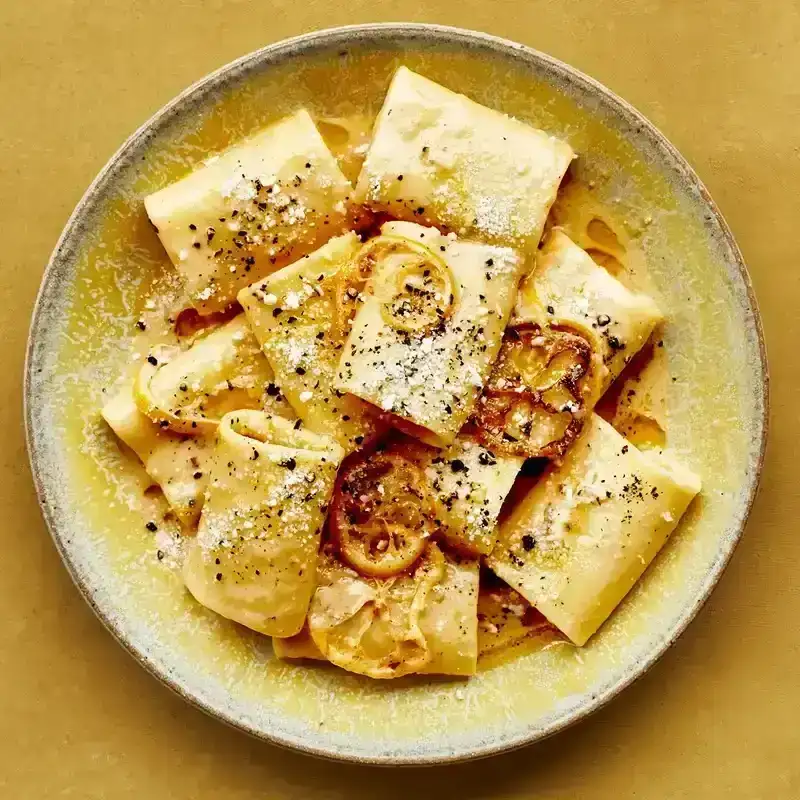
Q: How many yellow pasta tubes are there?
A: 10